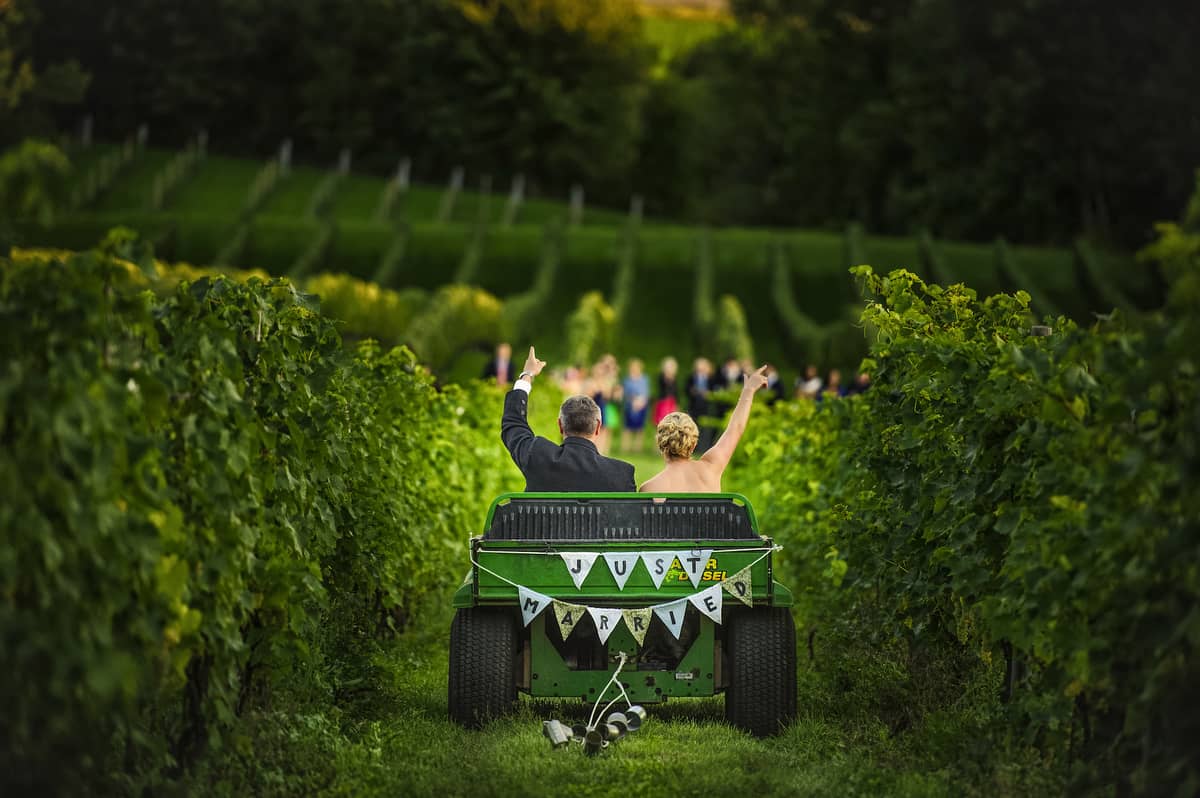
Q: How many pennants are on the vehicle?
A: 11